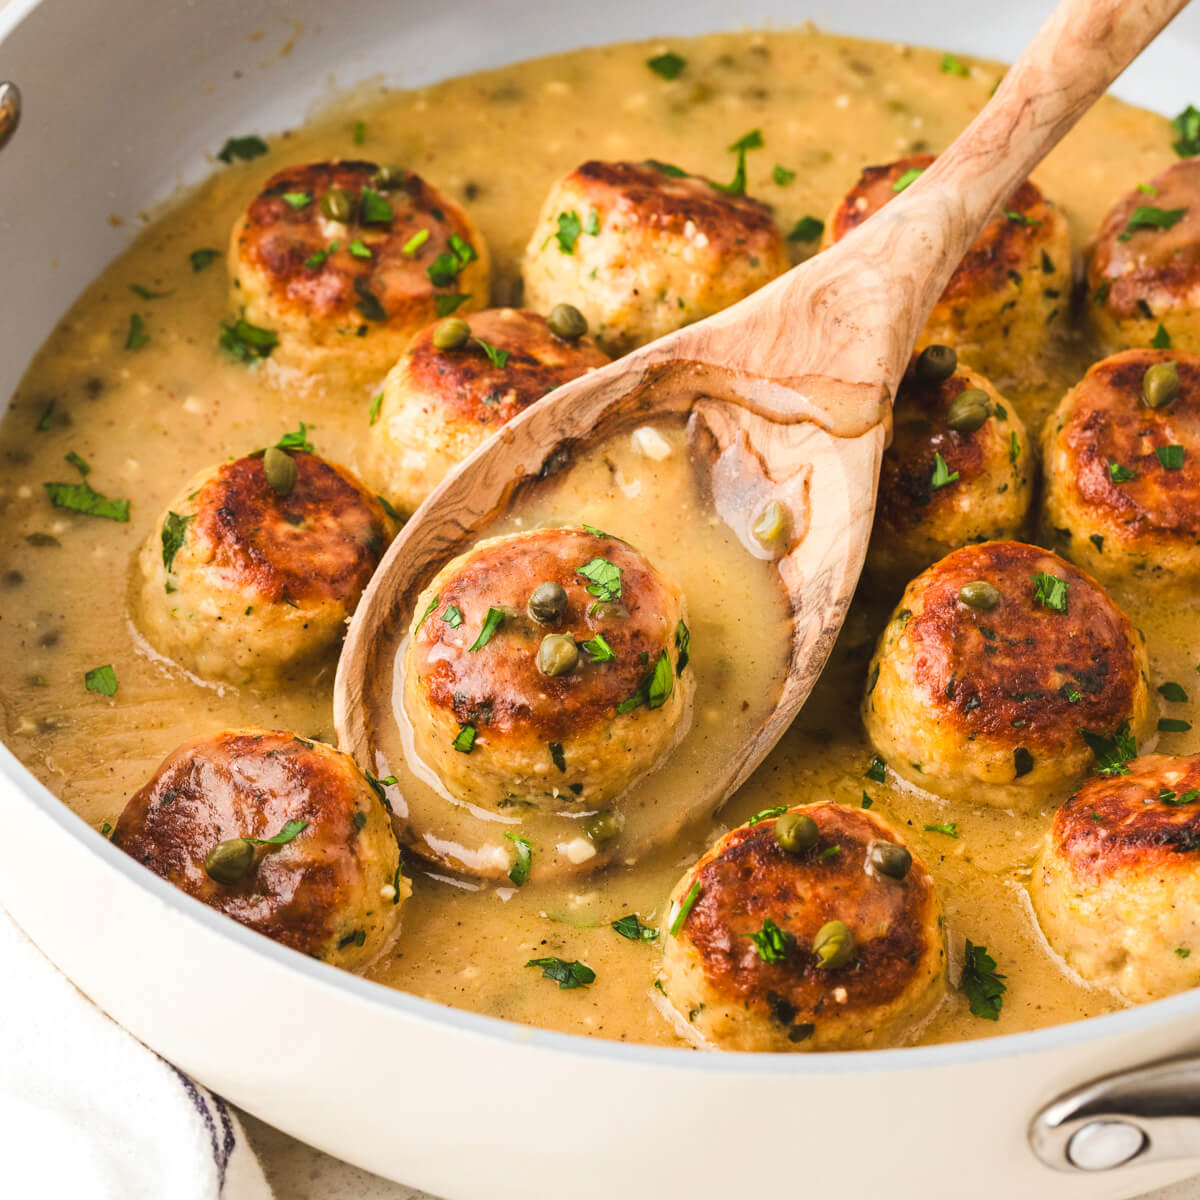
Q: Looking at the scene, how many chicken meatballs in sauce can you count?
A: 13